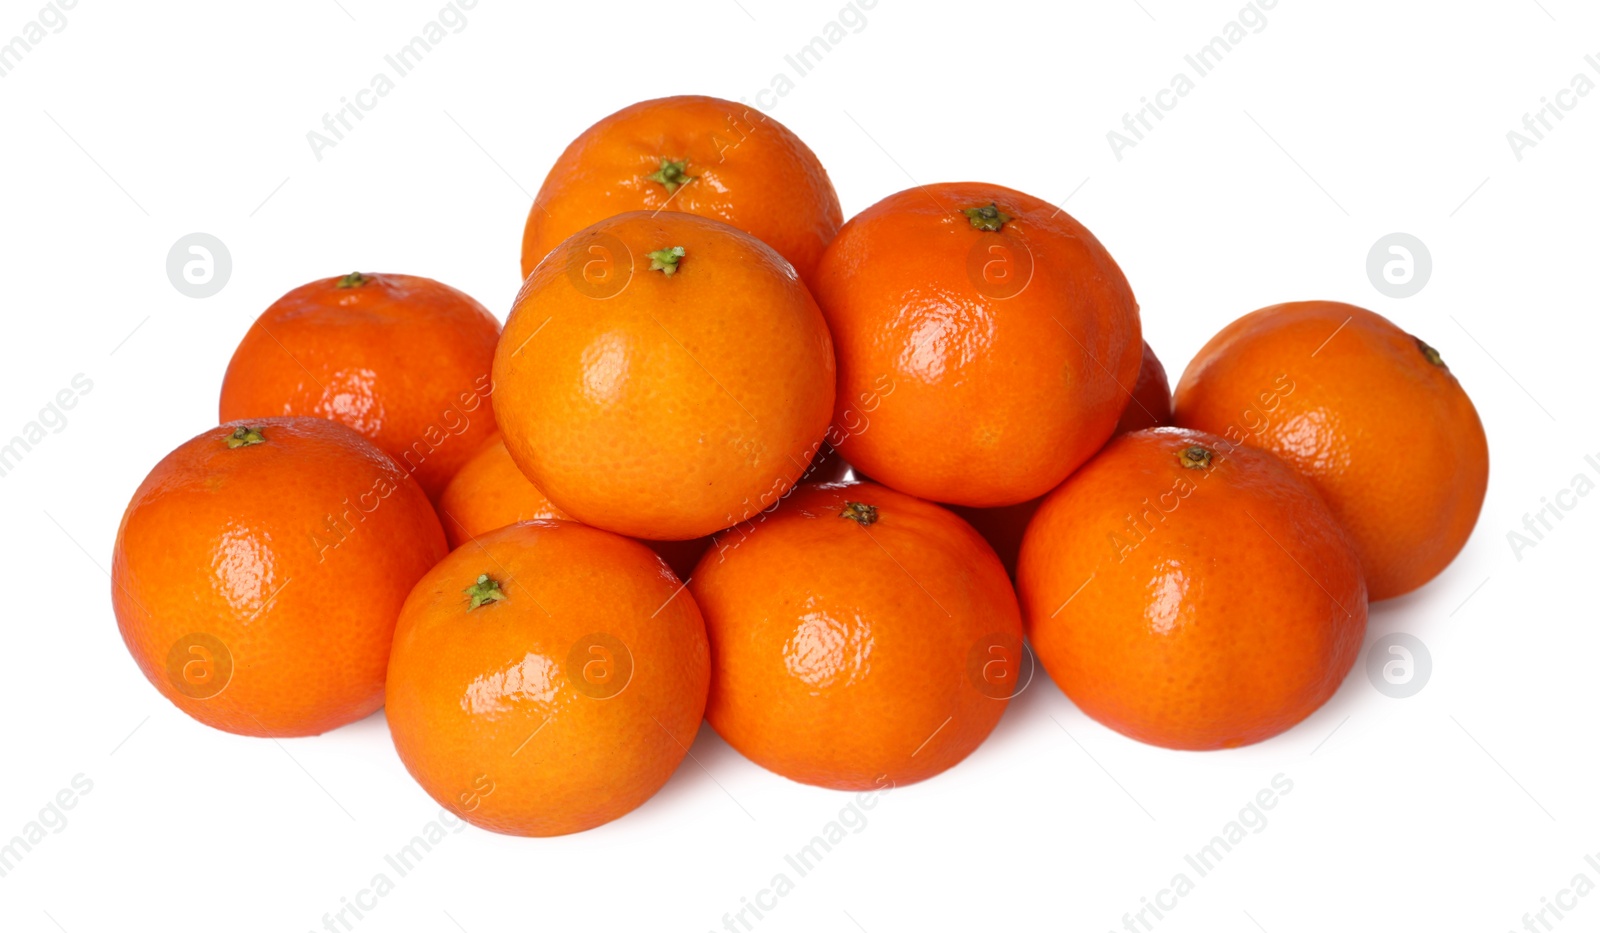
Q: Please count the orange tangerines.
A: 11